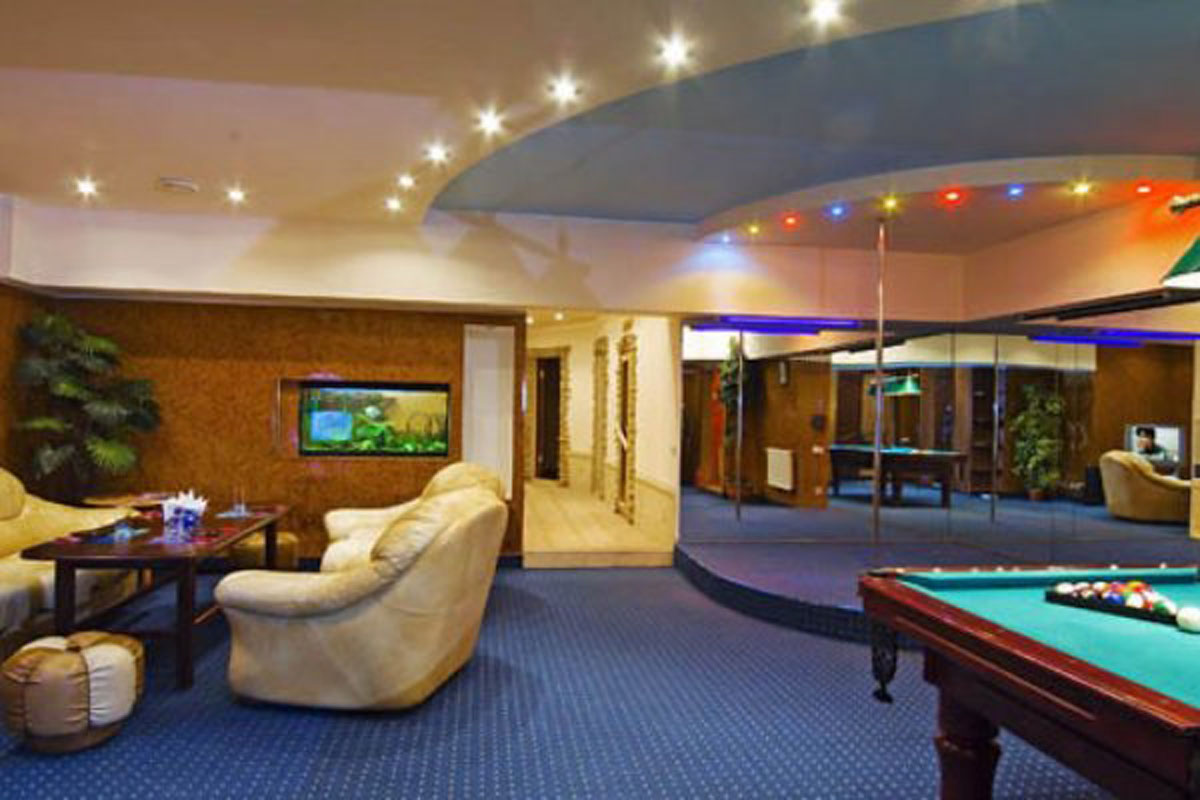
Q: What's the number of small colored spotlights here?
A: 9